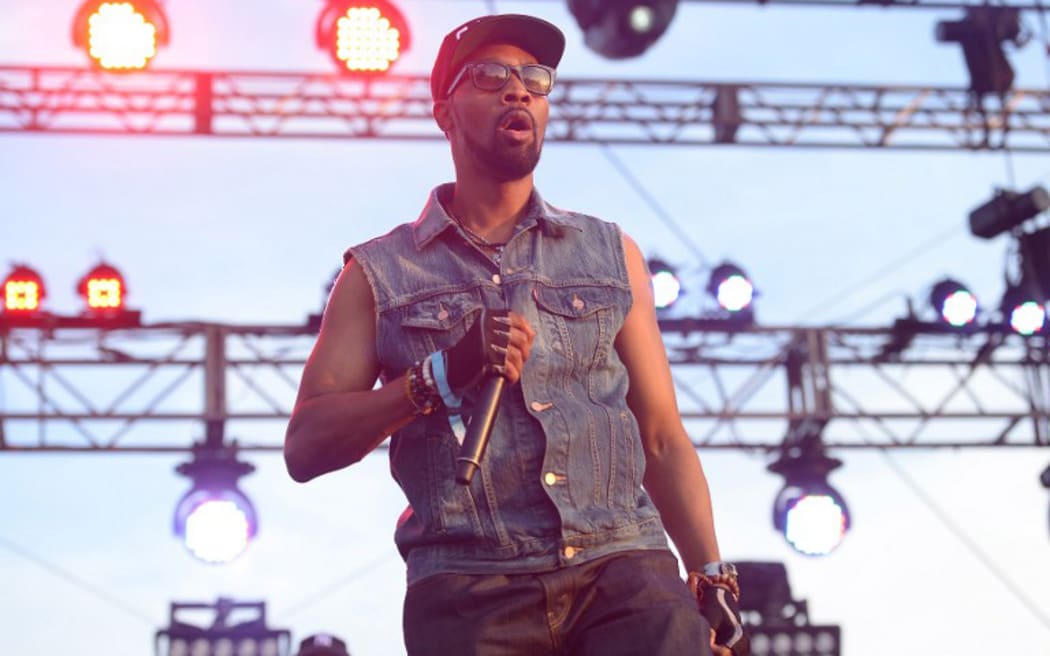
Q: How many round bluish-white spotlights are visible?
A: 6